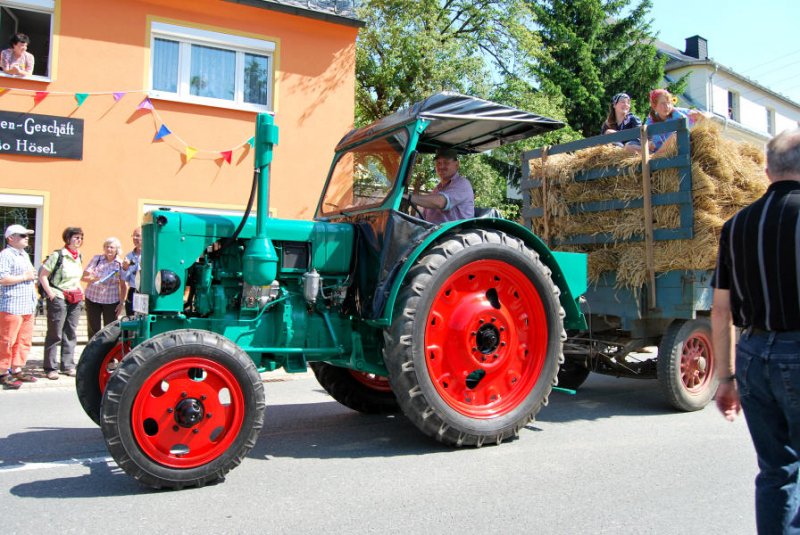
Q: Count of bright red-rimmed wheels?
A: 4